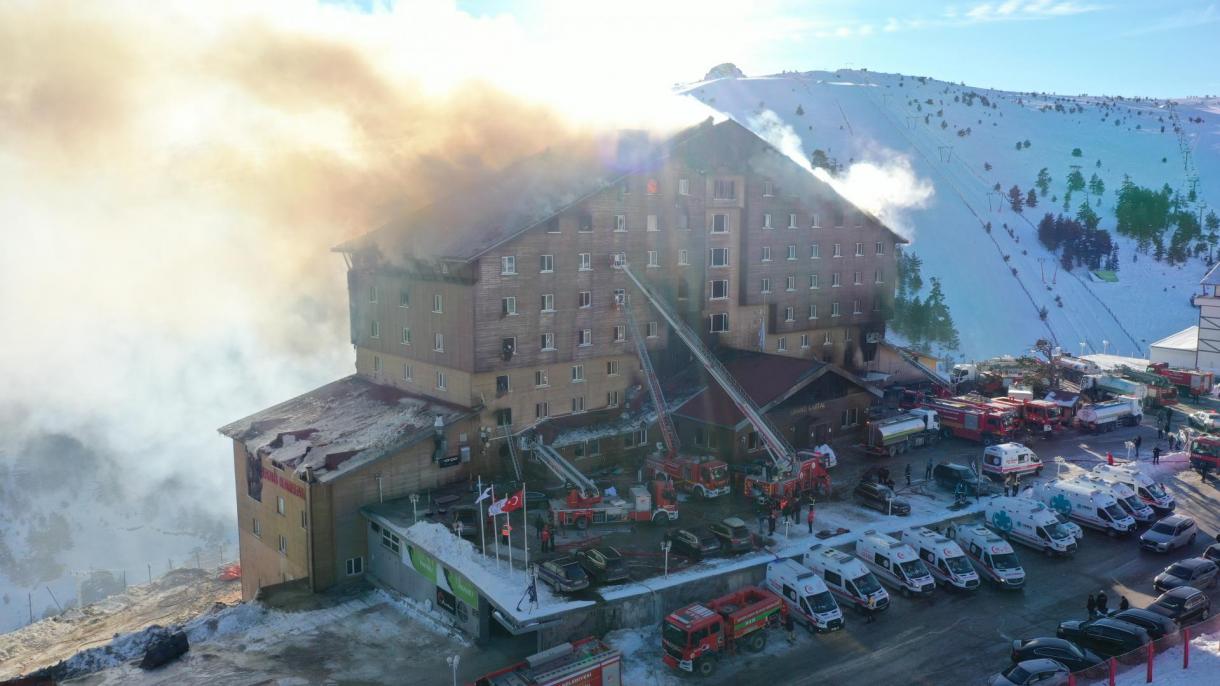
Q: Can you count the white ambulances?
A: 11